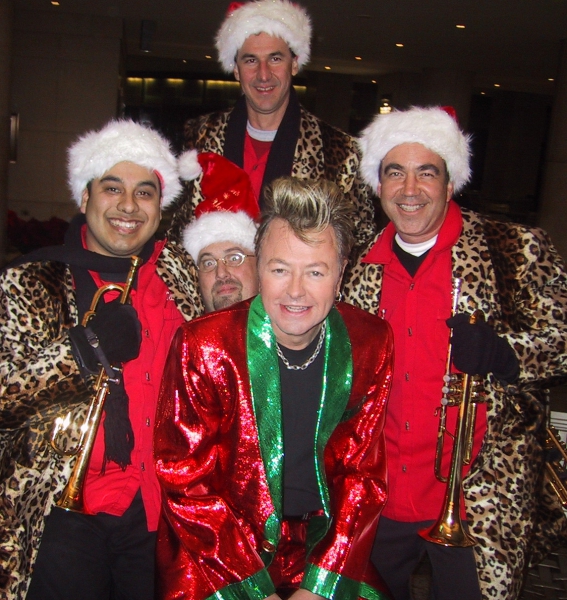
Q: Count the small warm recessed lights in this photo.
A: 11